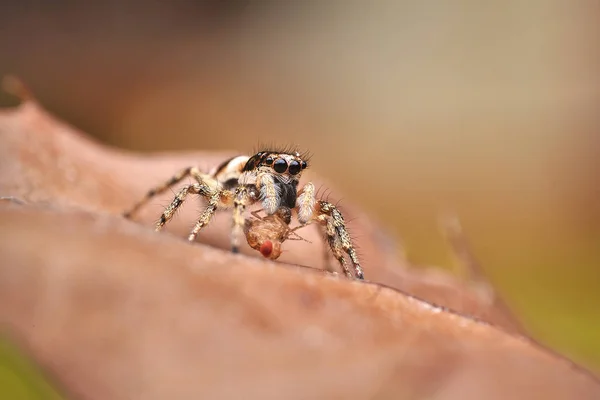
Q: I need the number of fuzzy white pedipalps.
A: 2